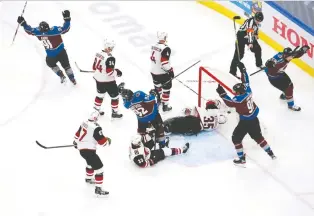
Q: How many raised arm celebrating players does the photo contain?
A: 3